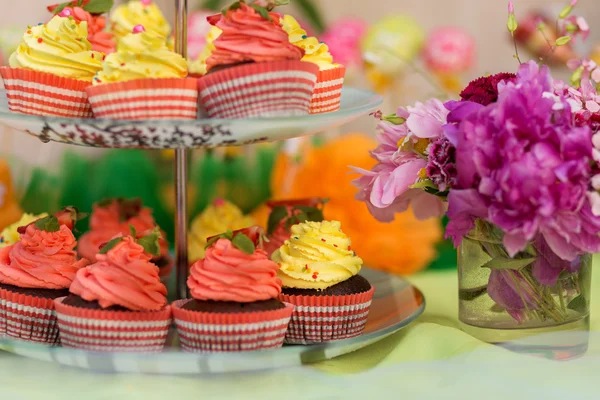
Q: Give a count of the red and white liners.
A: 8